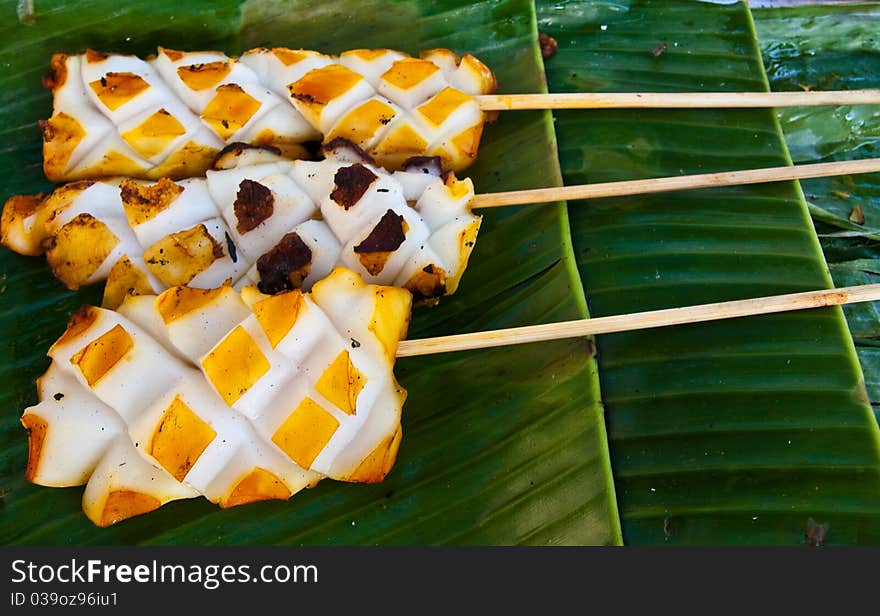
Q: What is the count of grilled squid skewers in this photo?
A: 3